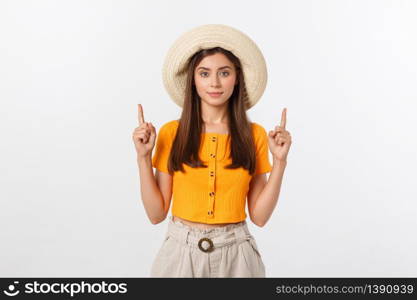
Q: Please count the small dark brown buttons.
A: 5